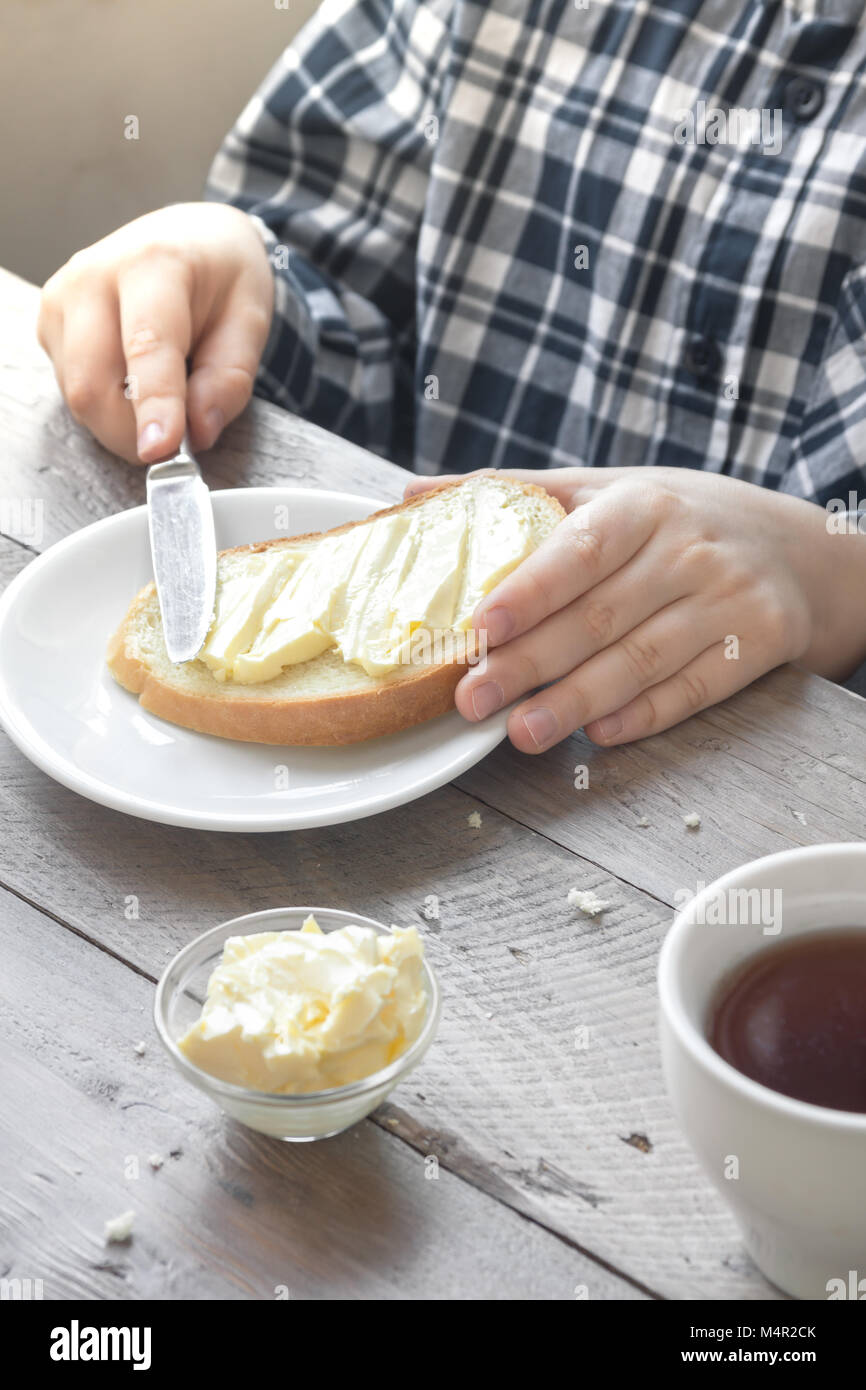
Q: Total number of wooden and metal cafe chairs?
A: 0